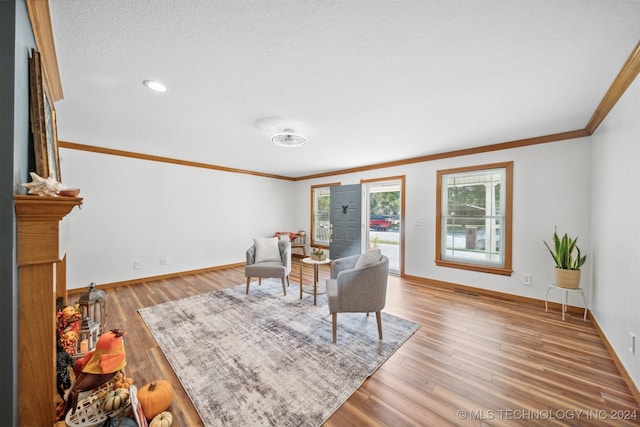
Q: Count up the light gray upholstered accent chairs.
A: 2